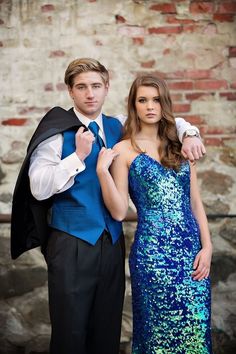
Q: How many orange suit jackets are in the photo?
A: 0